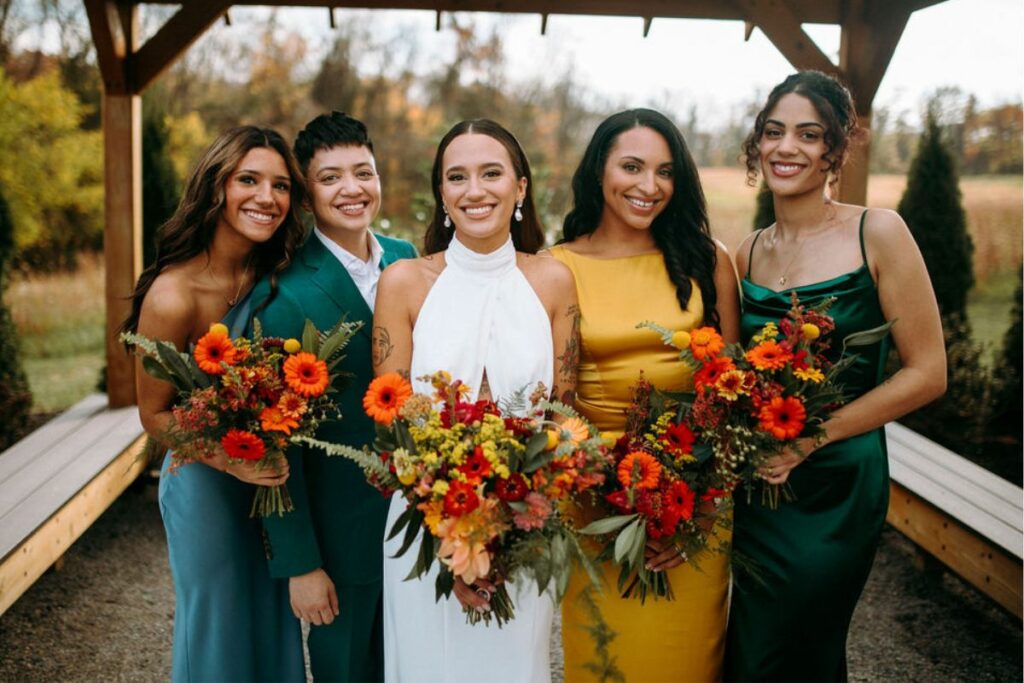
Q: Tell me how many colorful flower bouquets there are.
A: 4